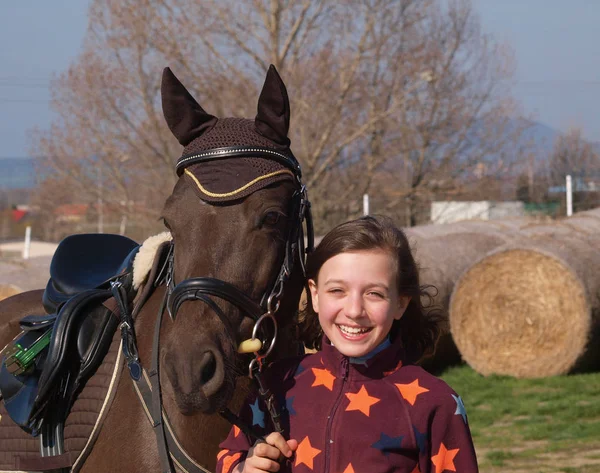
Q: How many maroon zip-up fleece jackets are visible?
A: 1